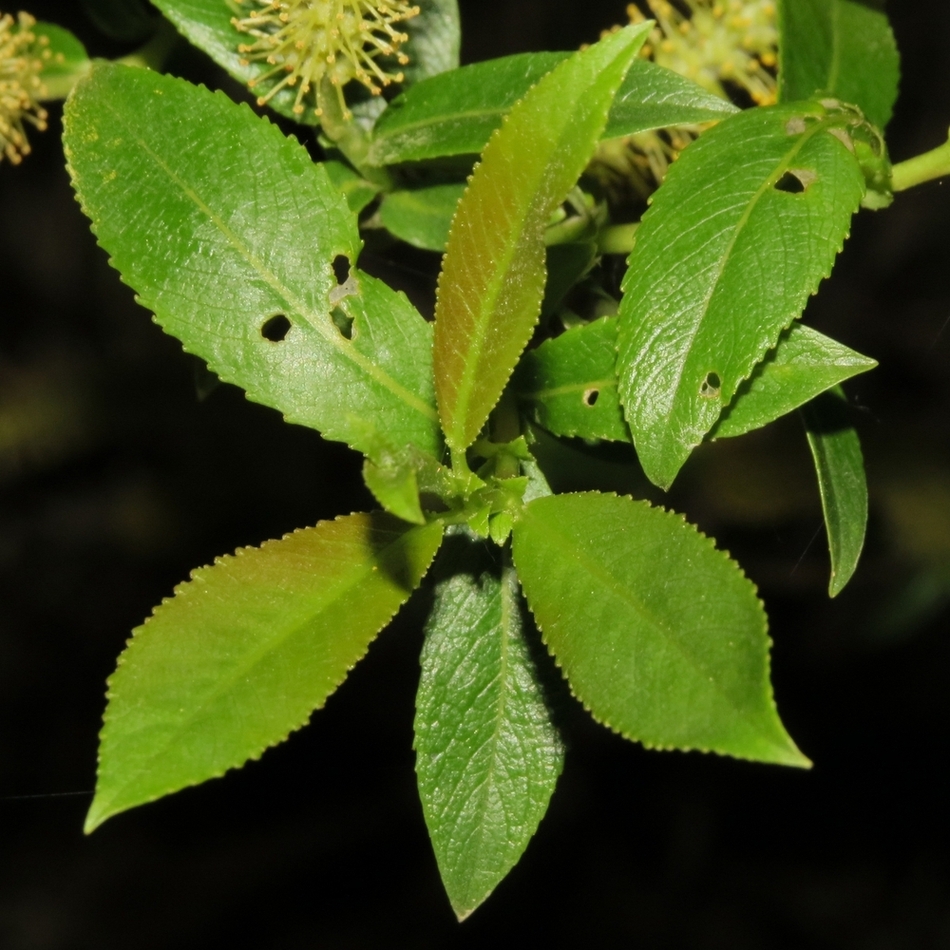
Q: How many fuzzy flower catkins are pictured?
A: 3